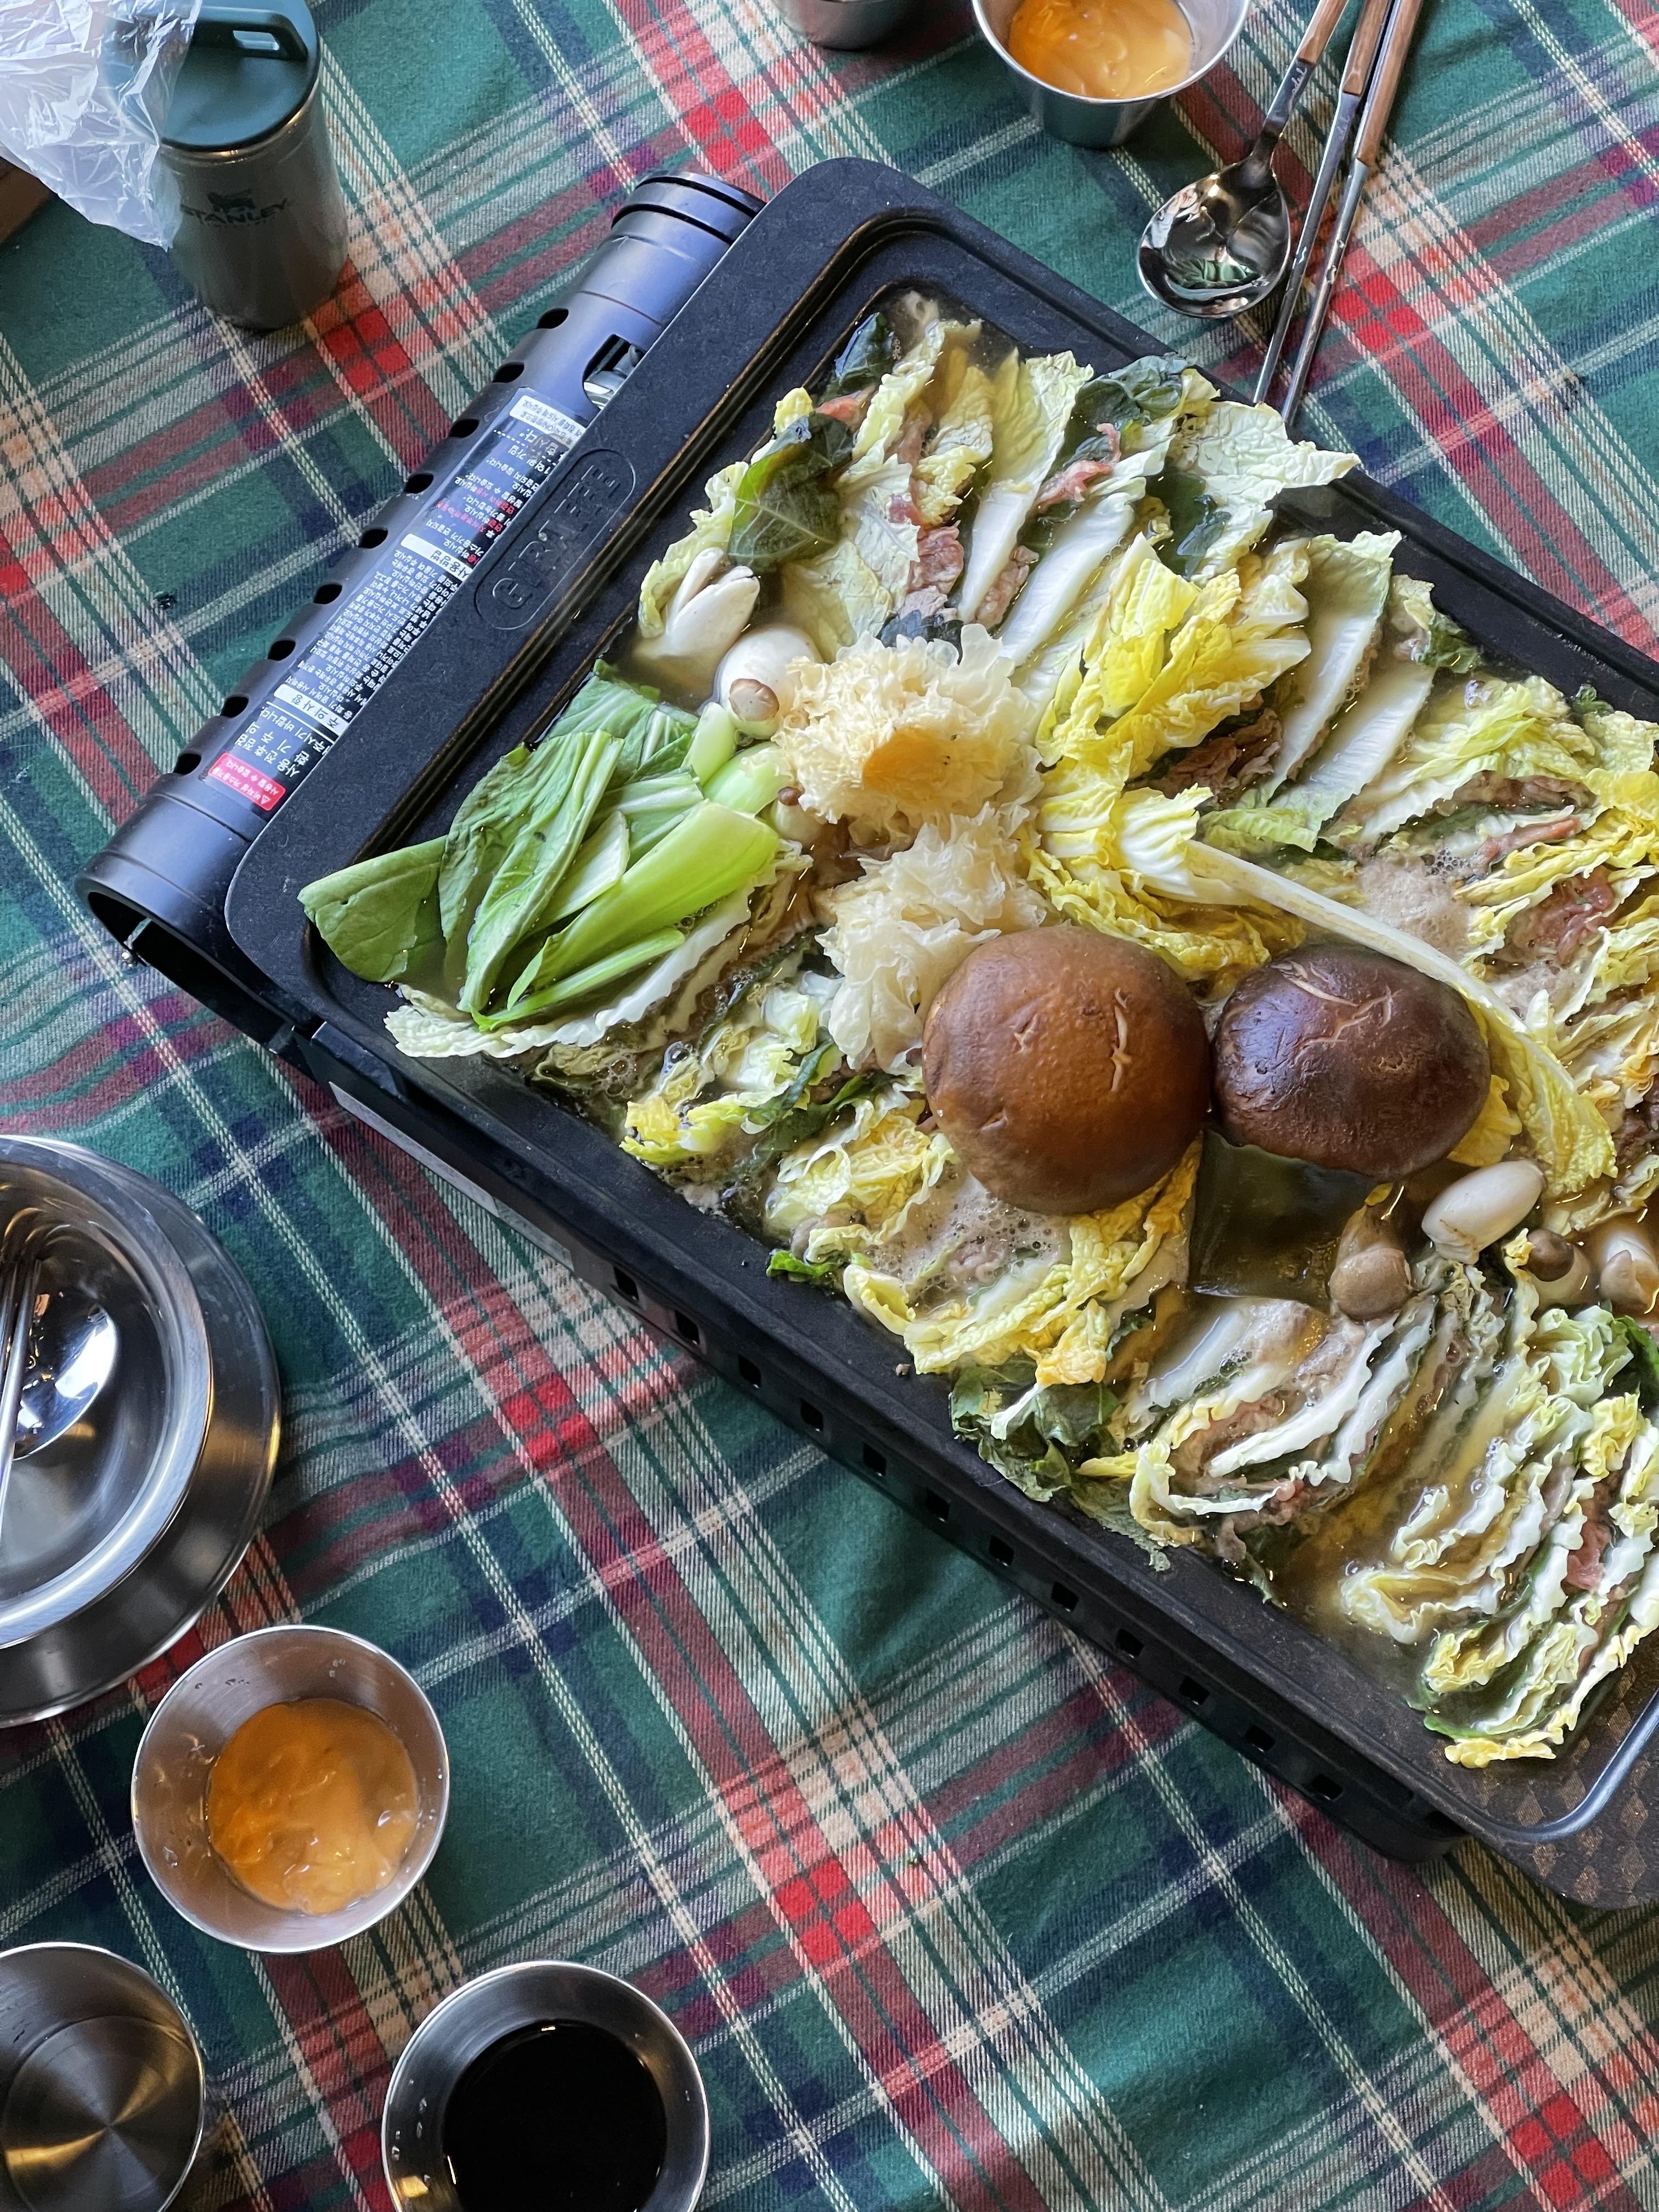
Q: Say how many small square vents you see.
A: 12